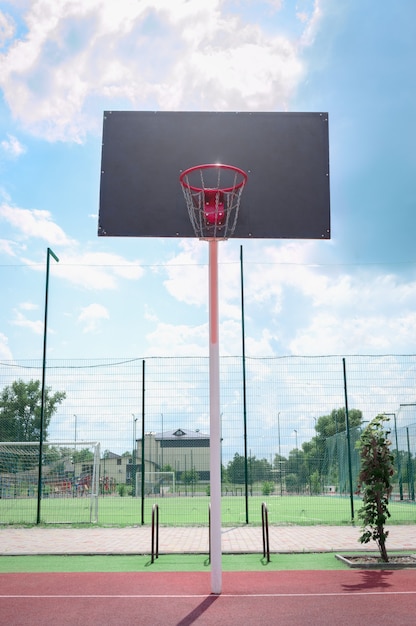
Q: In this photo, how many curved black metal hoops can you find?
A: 3